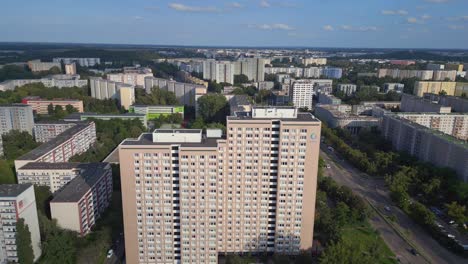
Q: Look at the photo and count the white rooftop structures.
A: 3